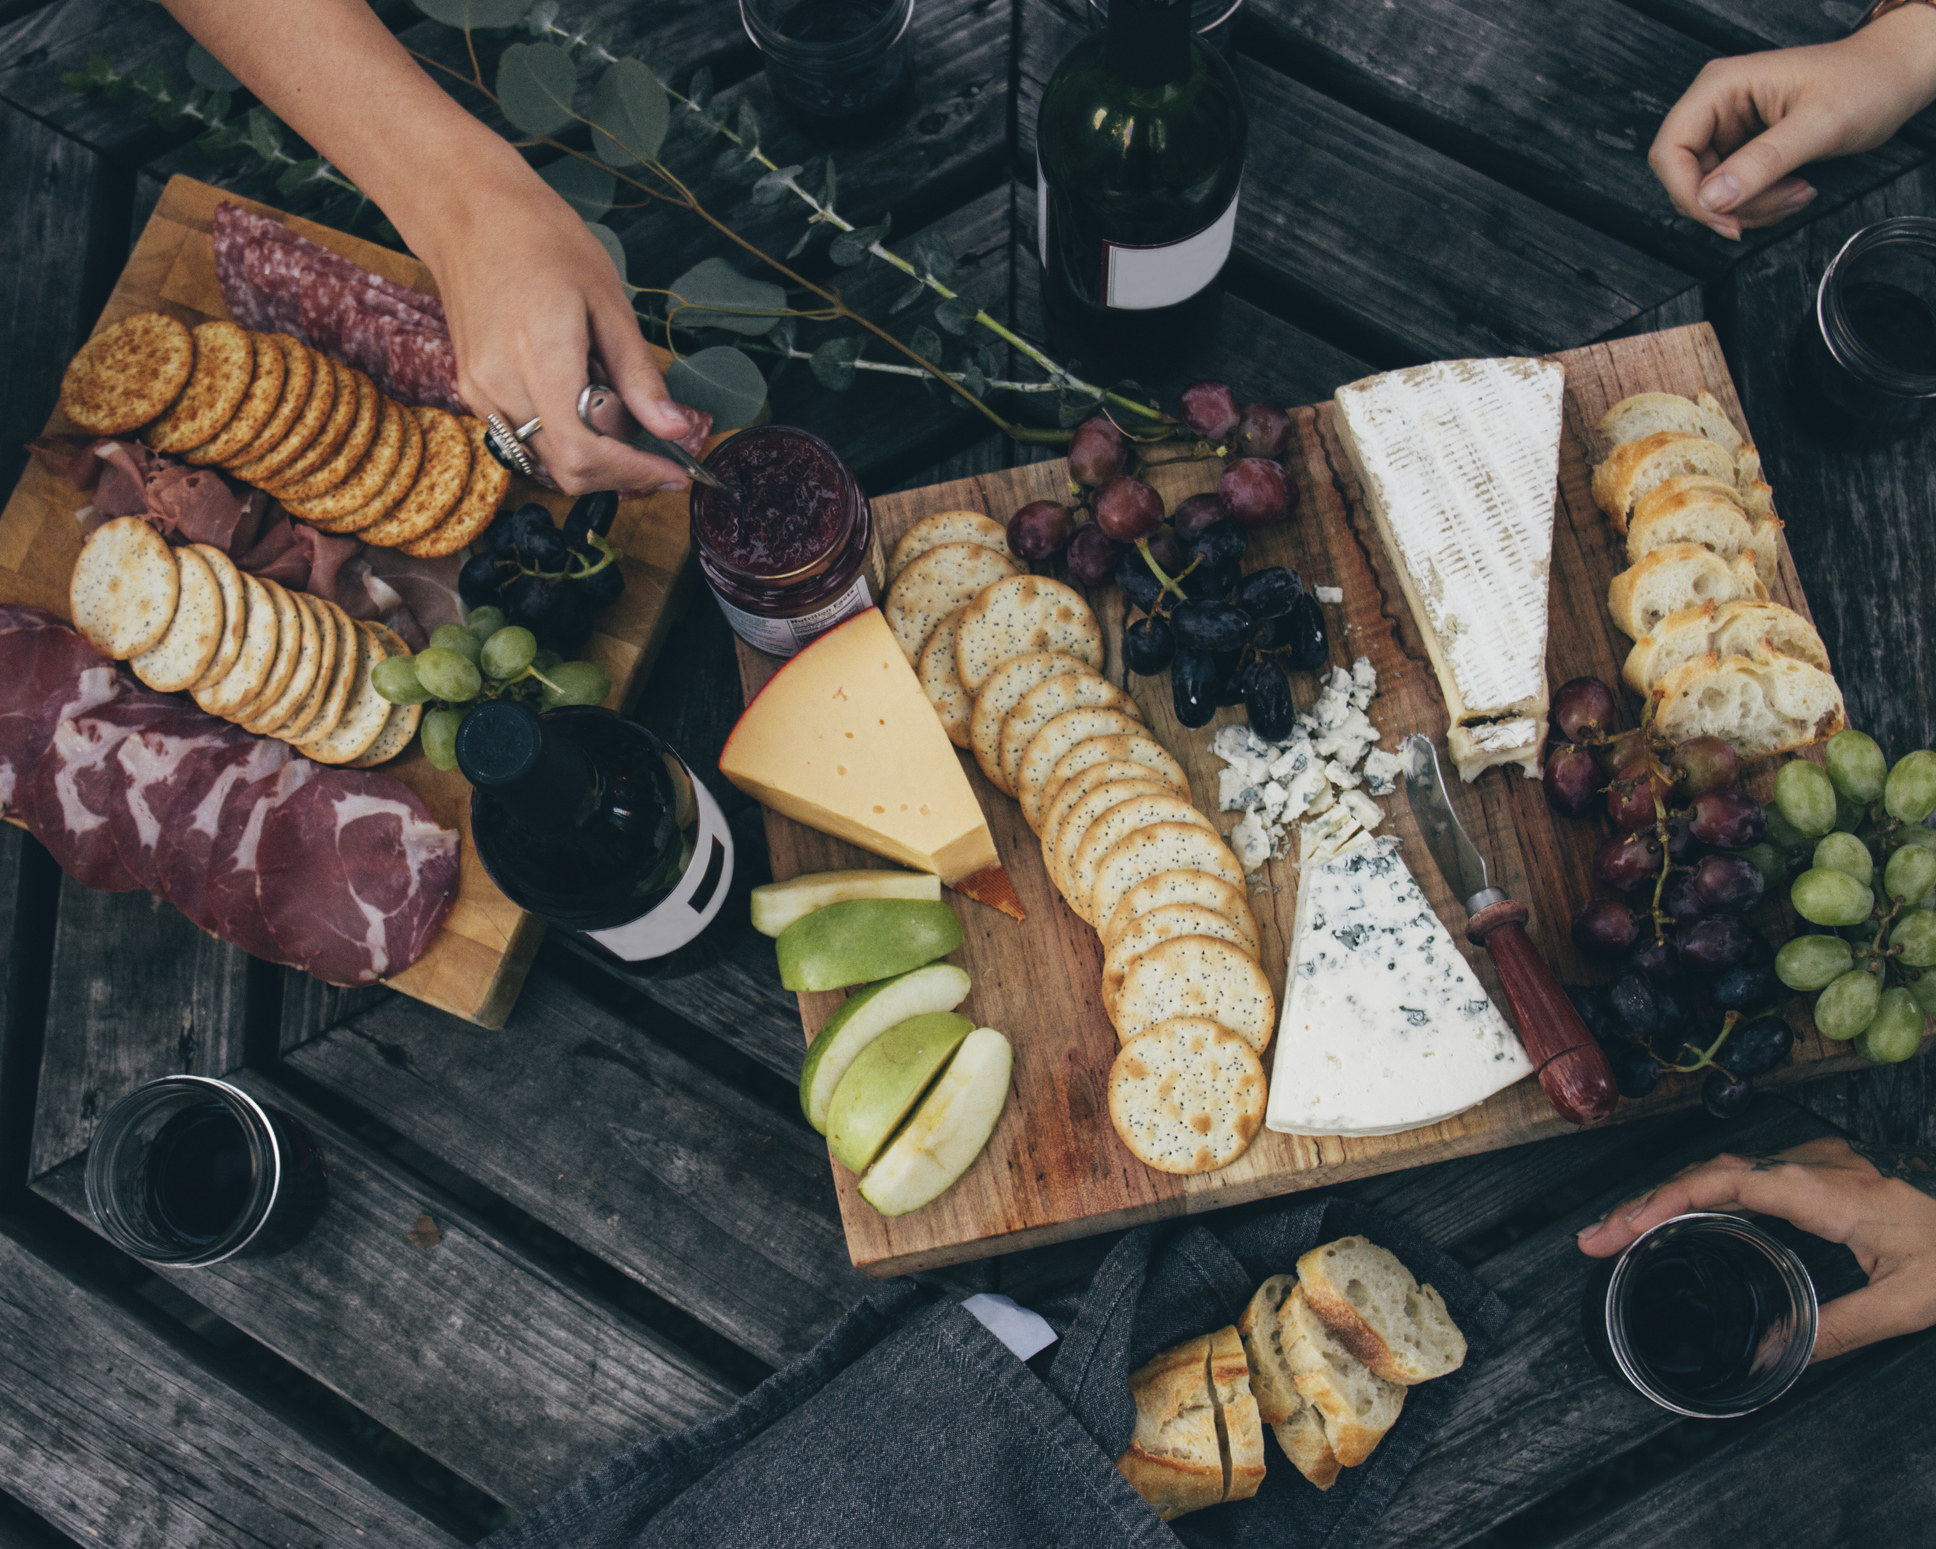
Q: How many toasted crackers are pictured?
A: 11